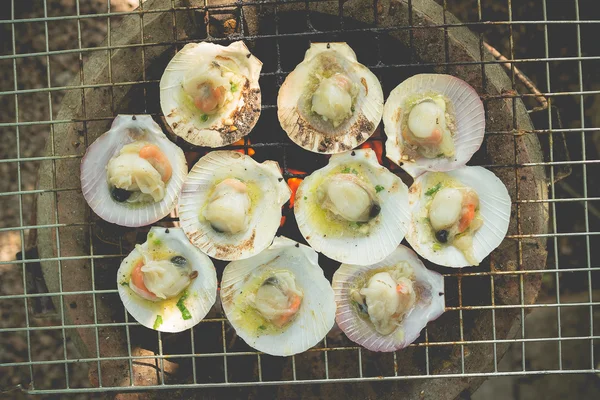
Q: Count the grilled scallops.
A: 10